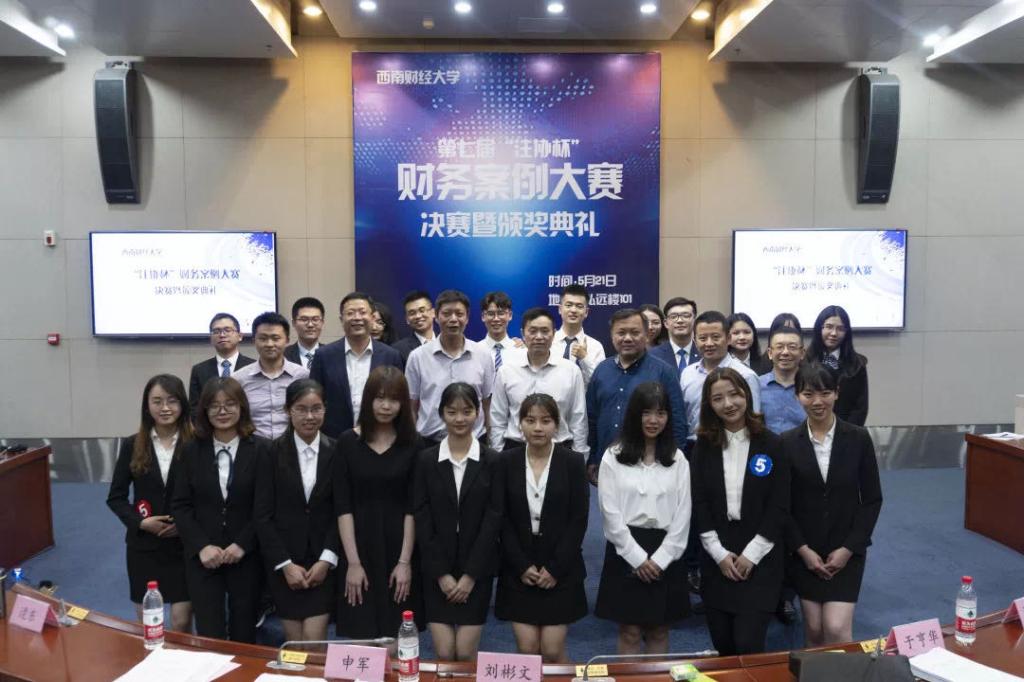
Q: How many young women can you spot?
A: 14